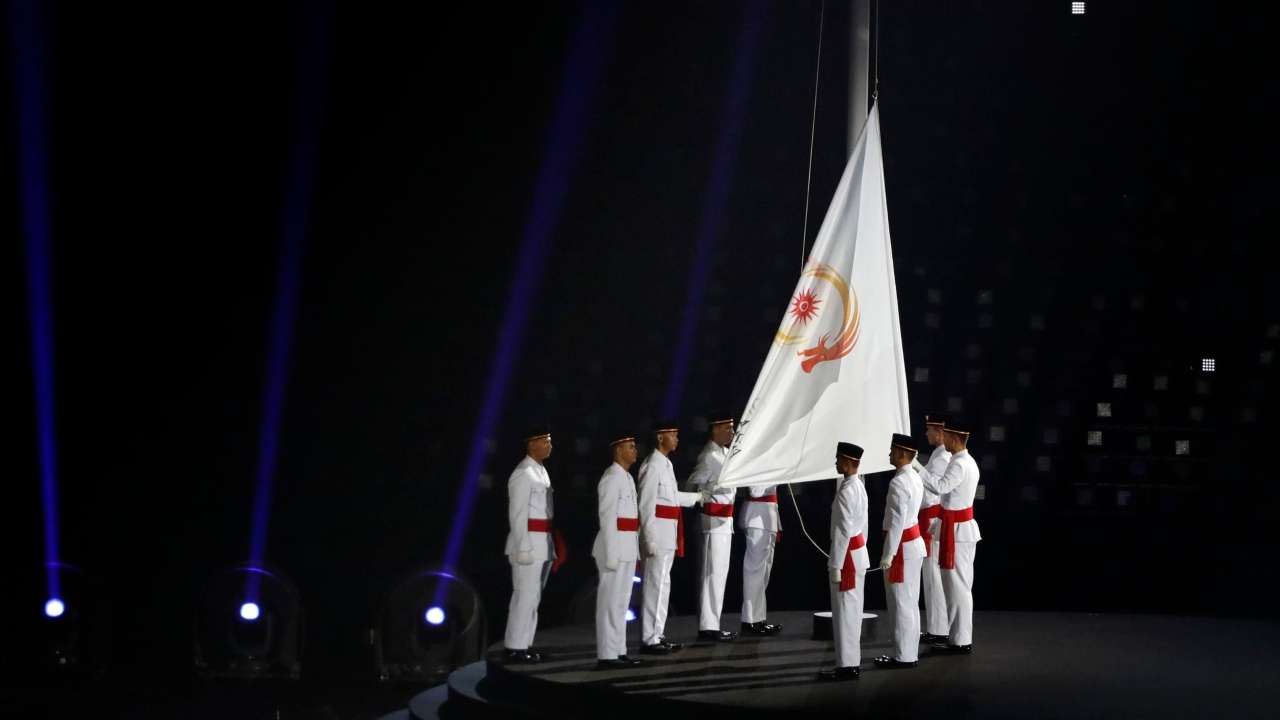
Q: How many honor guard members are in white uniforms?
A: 9